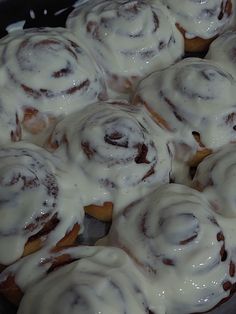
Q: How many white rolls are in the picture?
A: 10